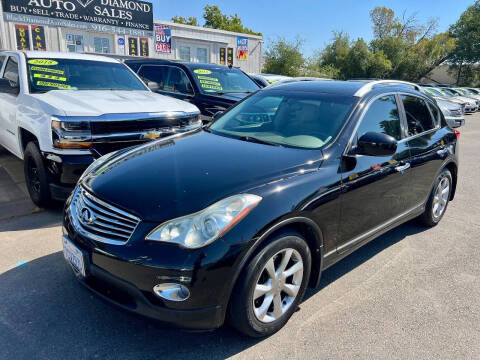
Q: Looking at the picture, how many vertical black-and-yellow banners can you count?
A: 6